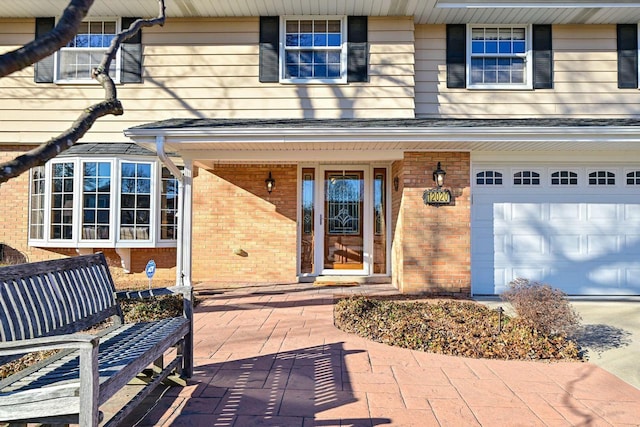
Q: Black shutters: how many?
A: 7